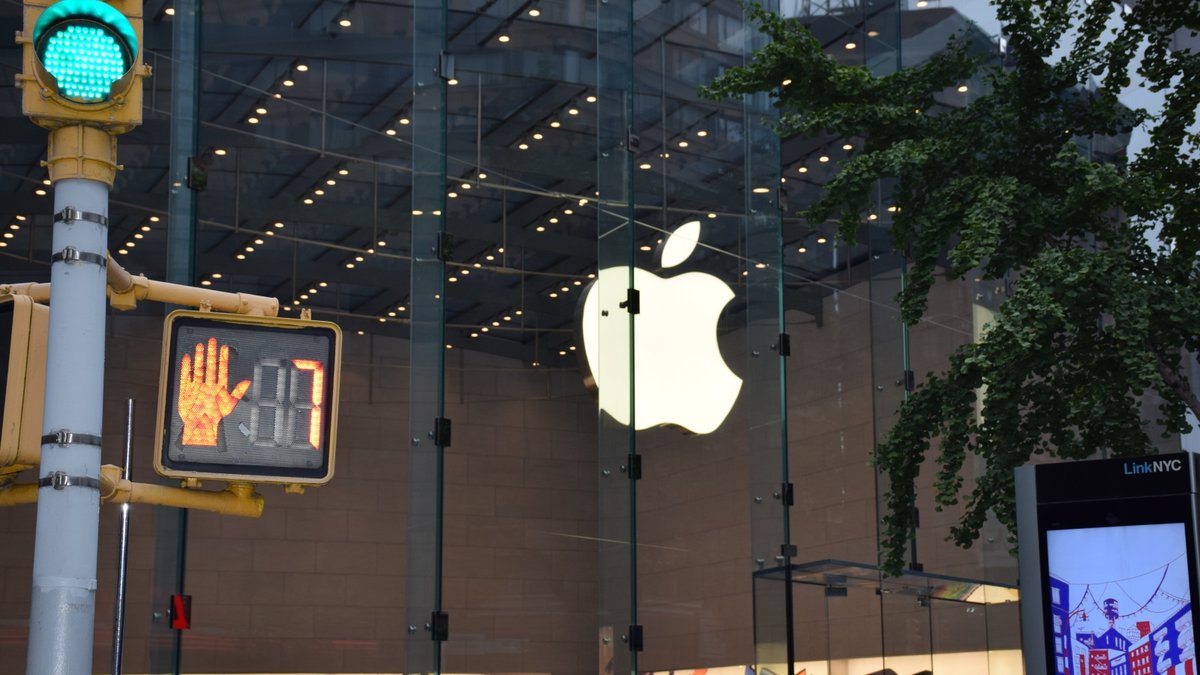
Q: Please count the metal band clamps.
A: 4